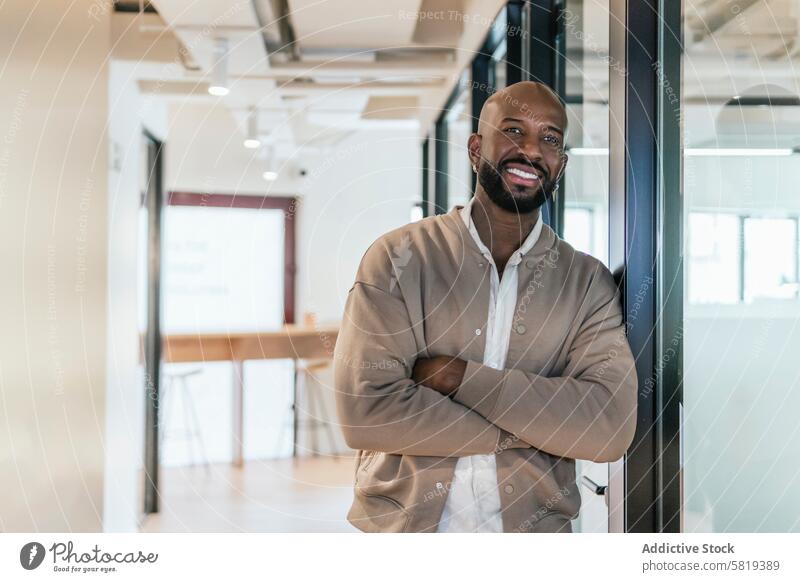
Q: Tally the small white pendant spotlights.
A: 3